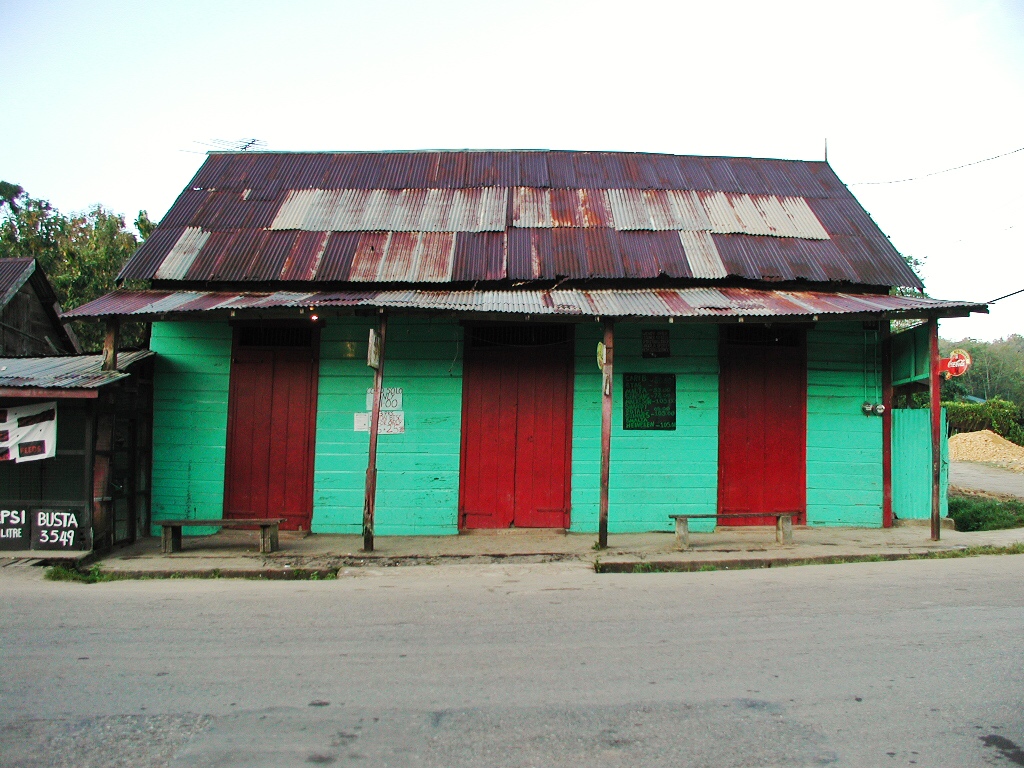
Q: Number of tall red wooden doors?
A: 3